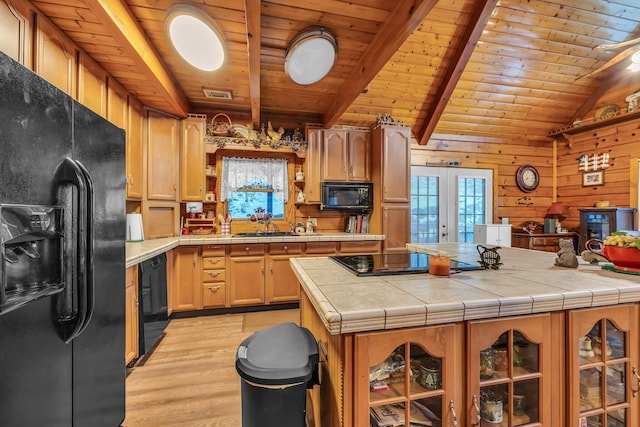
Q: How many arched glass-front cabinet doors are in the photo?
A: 3